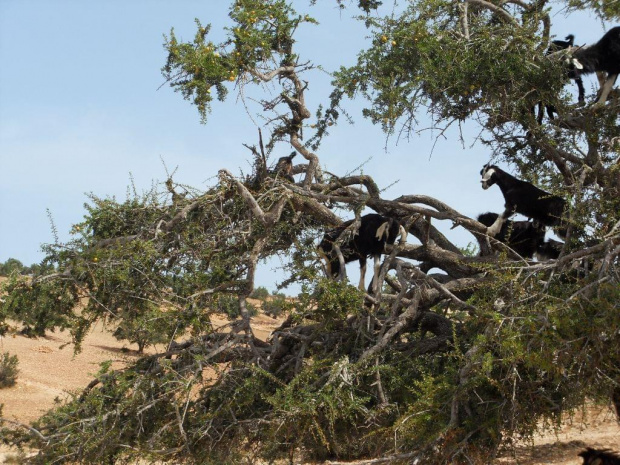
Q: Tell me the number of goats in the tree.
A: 5